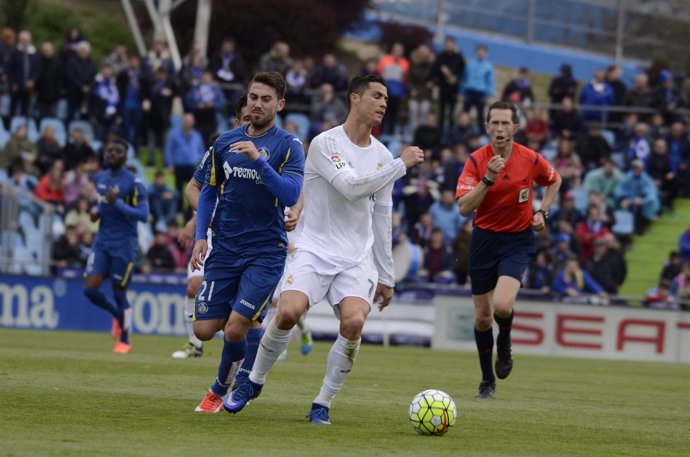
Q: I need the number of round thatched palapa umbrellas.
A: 0